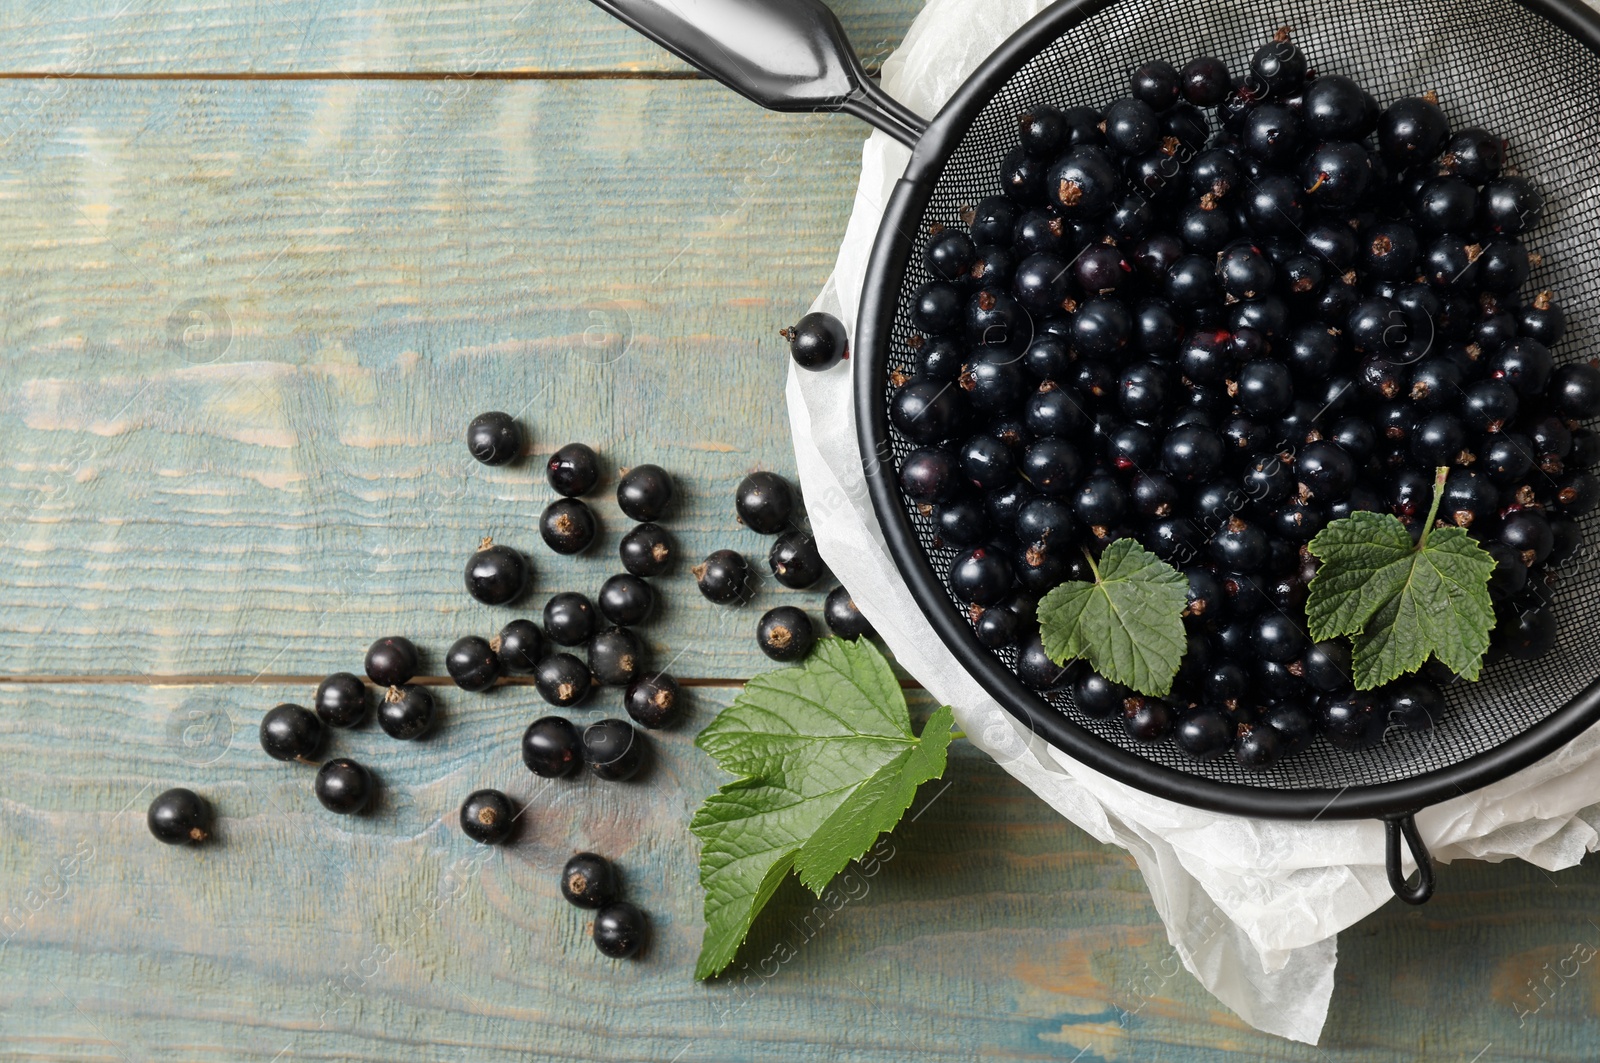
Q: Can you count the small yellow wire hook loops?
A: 0